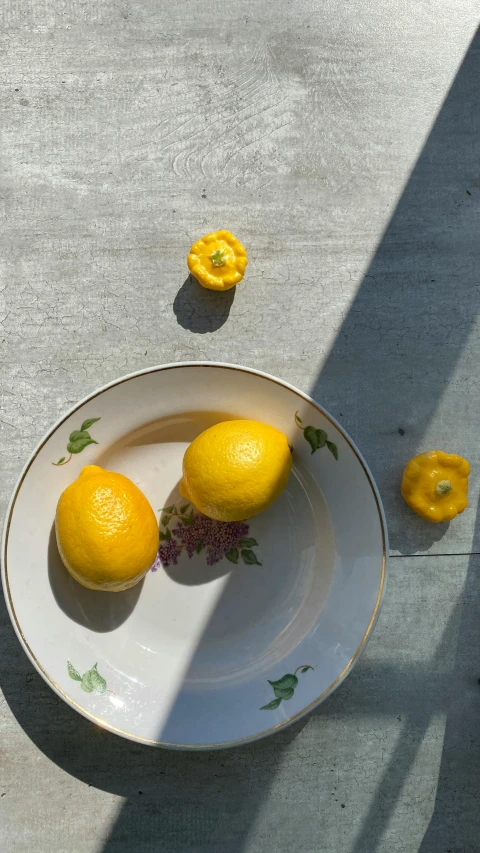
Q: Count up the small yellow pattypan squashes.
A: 2